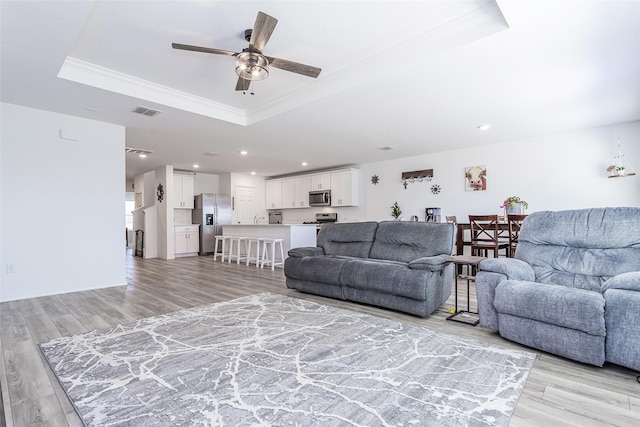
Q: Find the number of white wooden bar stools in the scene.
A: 4